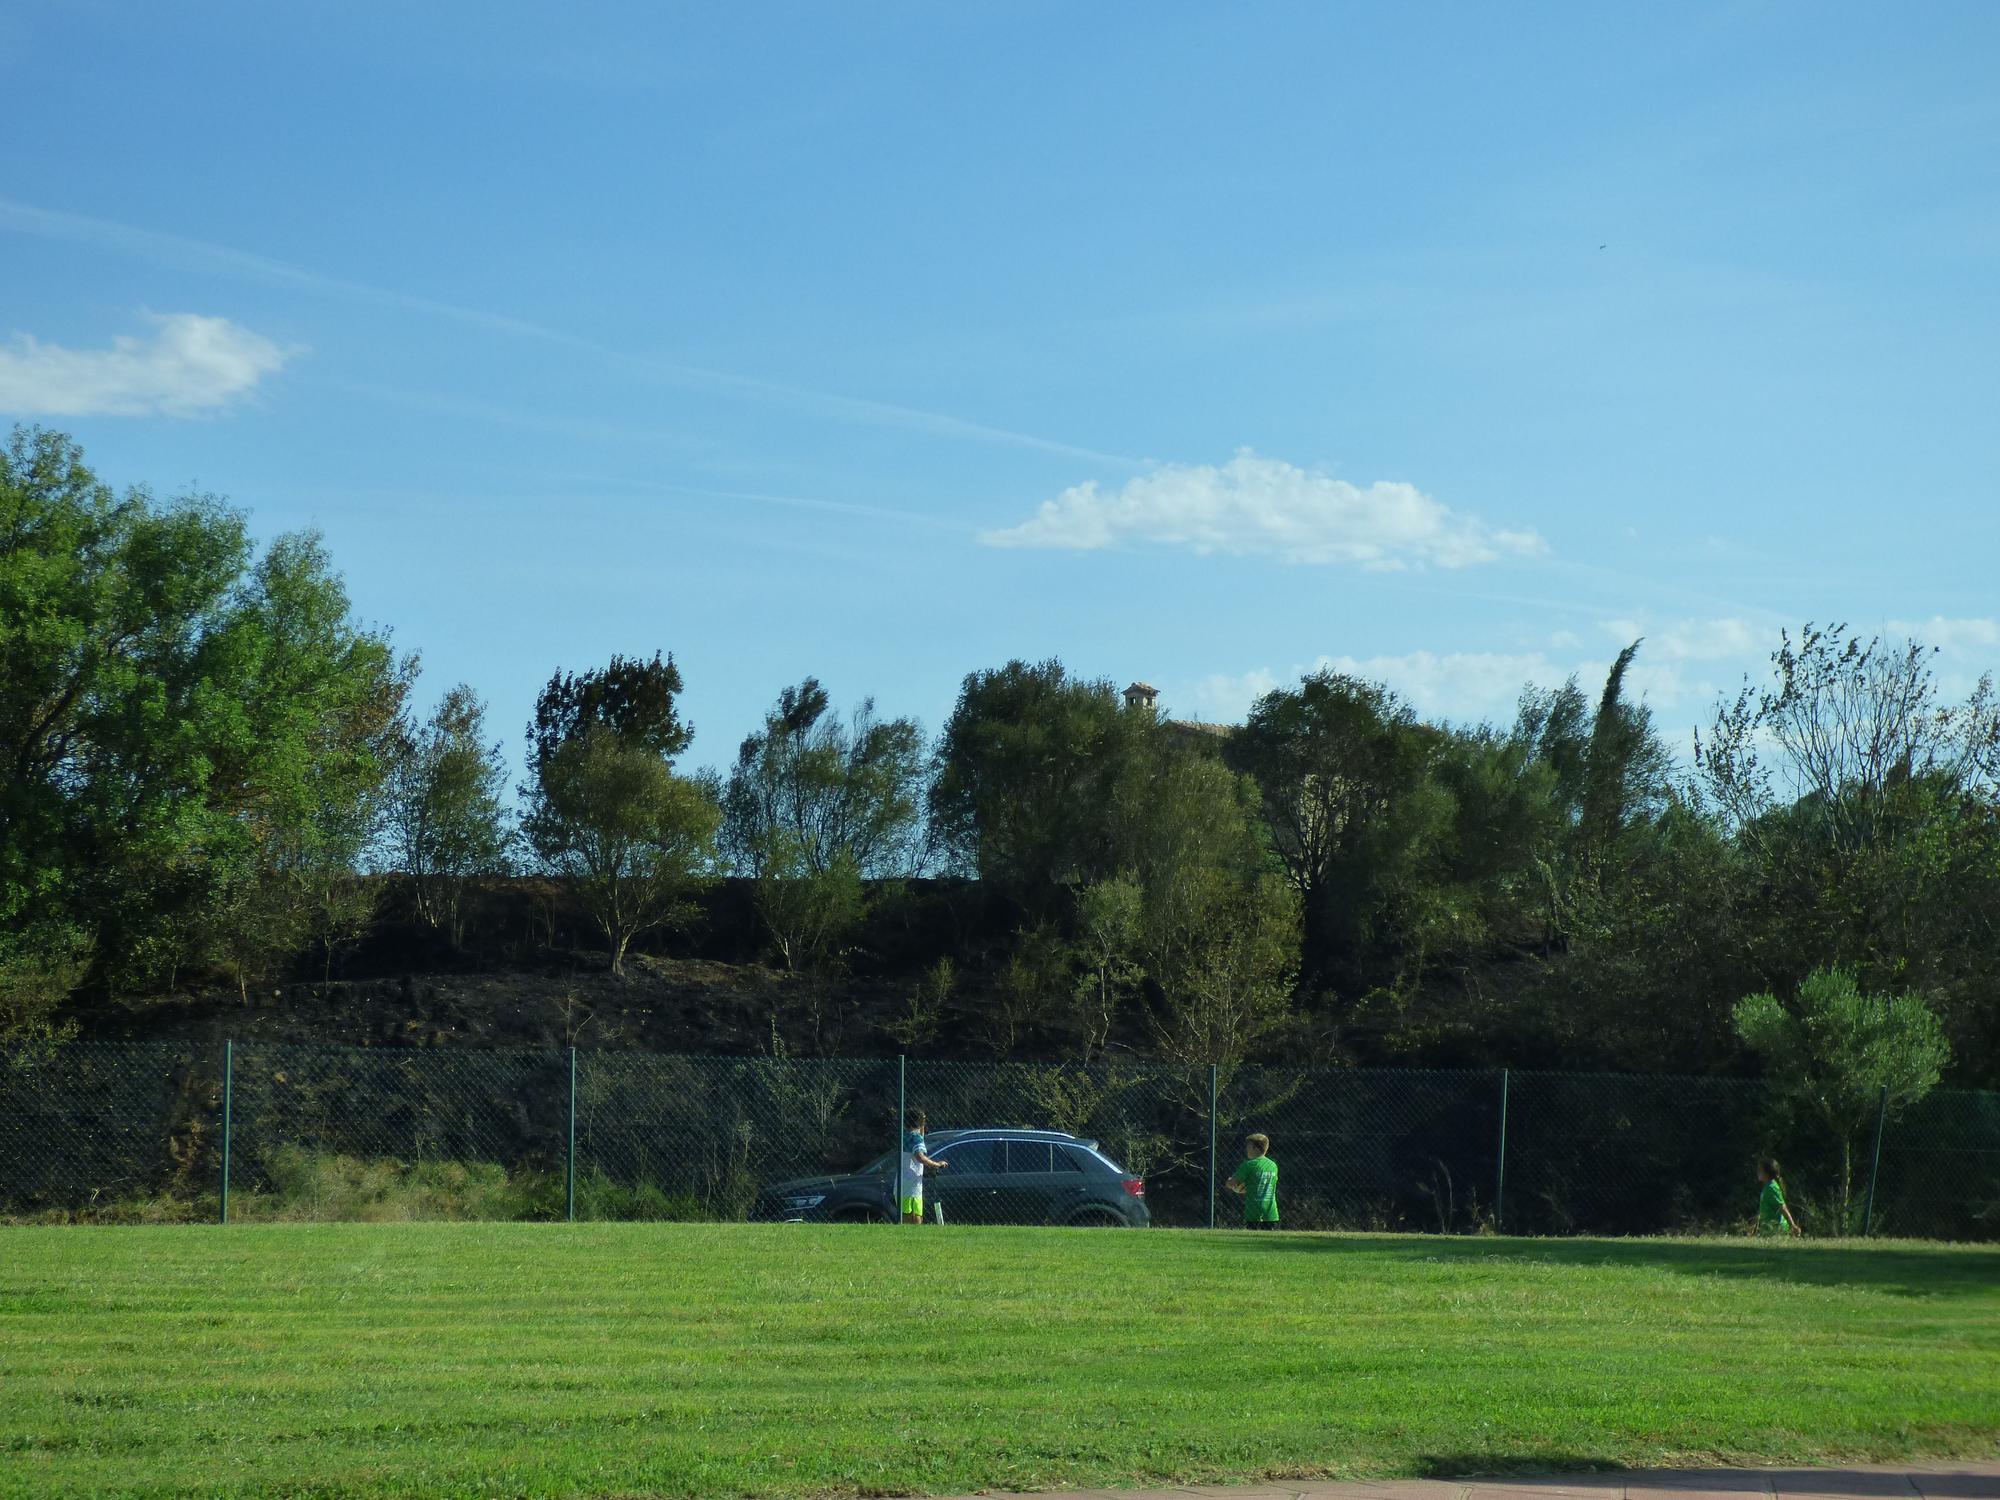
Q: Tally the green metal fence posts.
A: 6